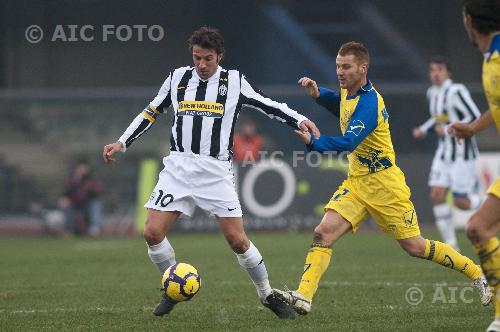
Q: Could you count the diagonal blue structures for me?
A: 2